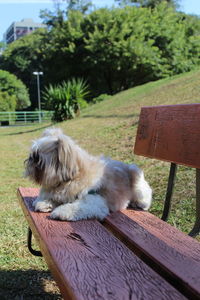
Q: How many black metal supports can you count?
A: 3